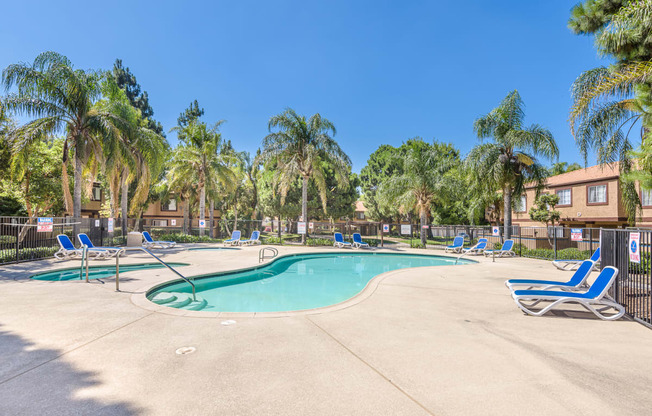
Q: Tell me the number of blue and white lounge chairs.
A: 13